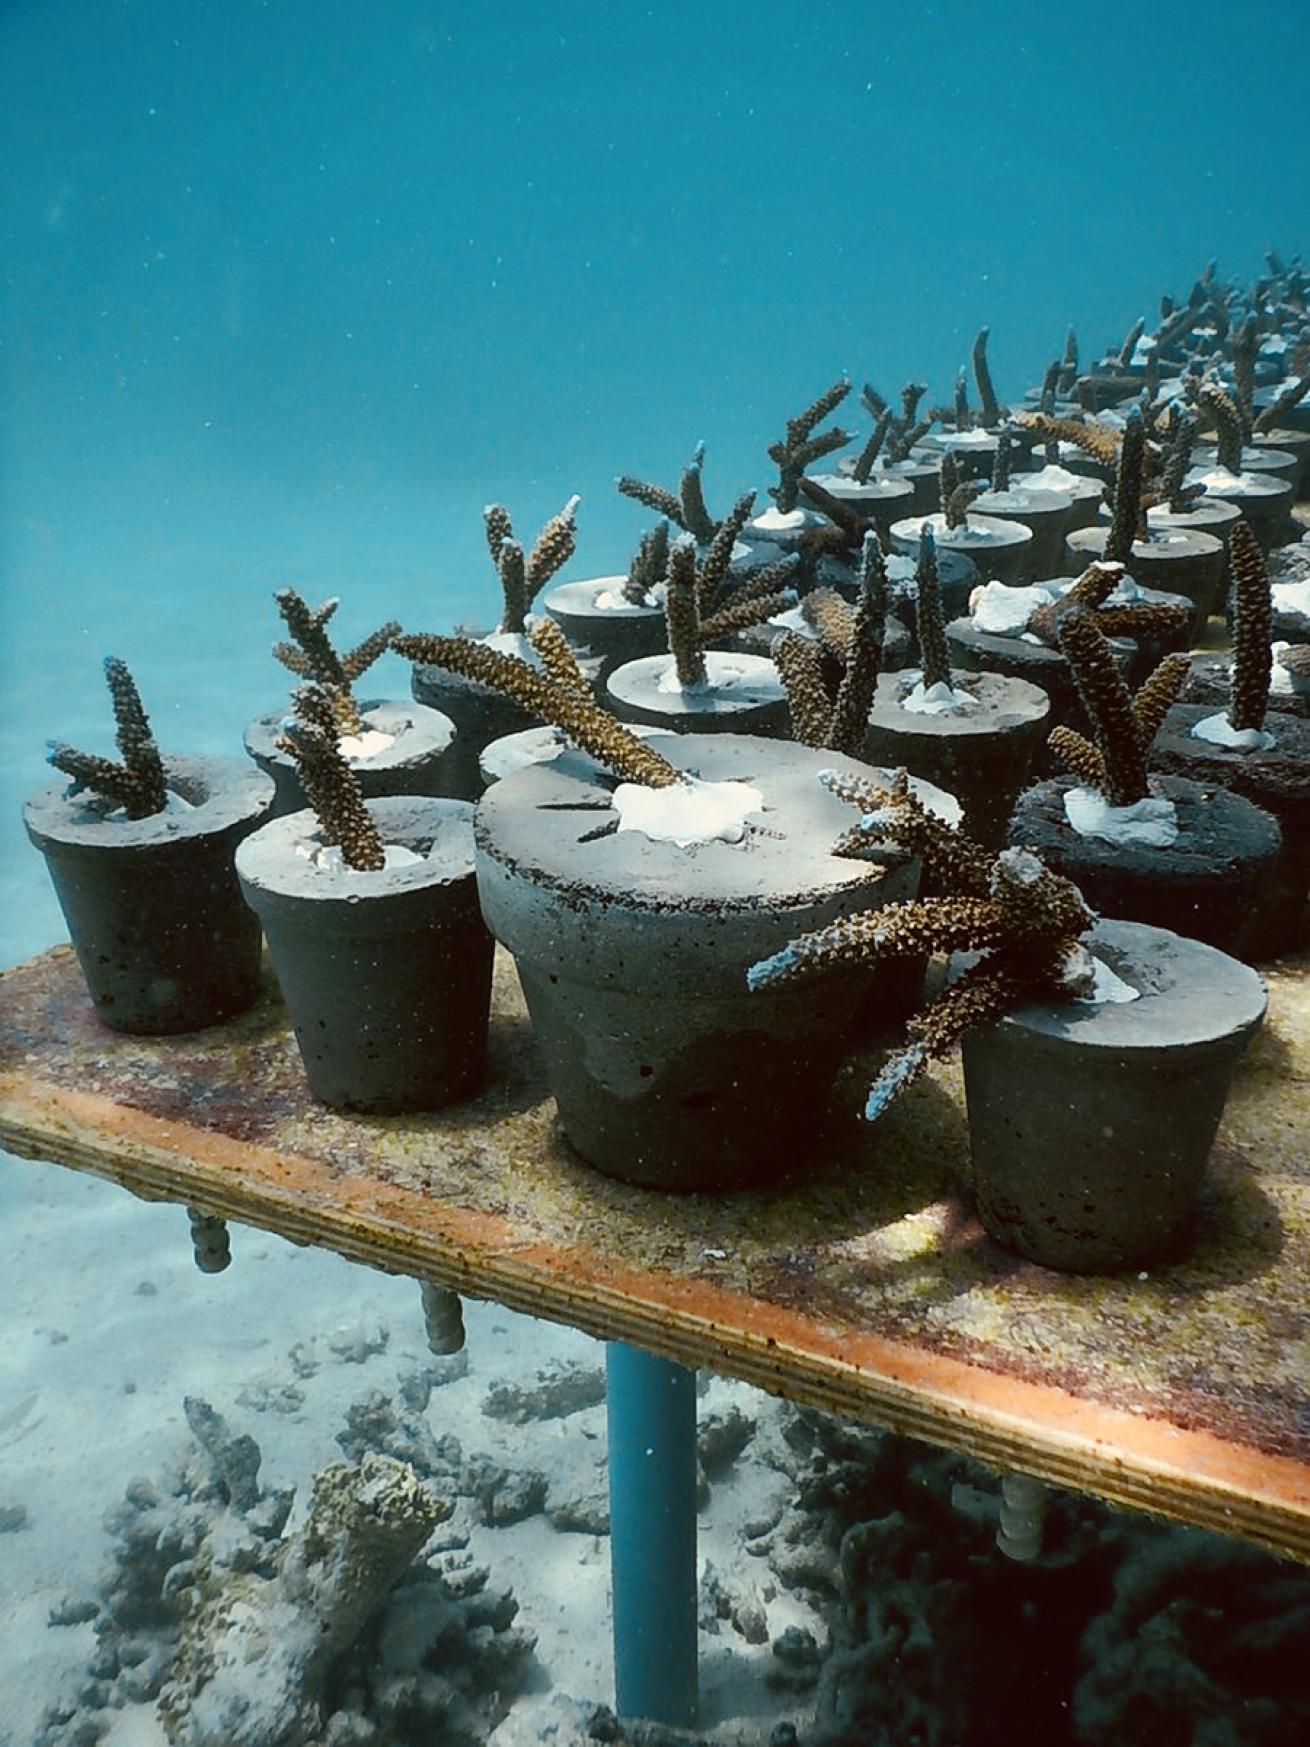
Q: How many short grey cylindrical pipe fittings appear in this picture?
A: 3